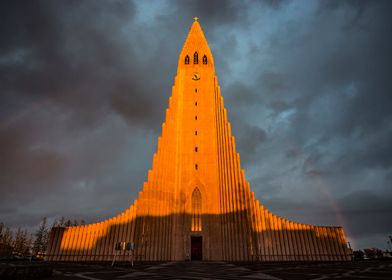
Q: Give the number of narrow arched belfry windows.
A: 3